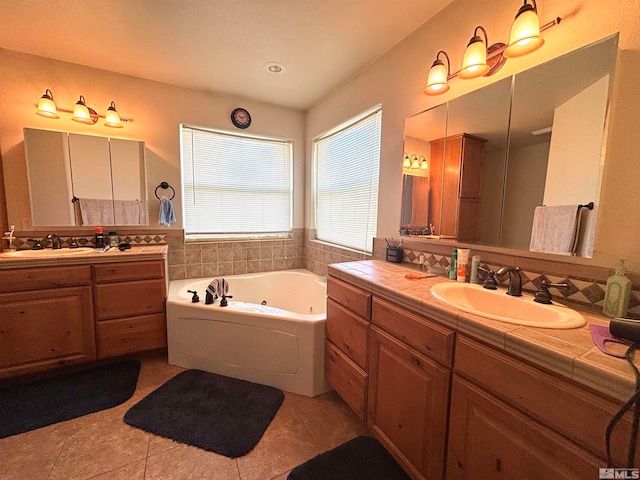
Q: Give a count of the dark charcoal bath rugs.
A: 3